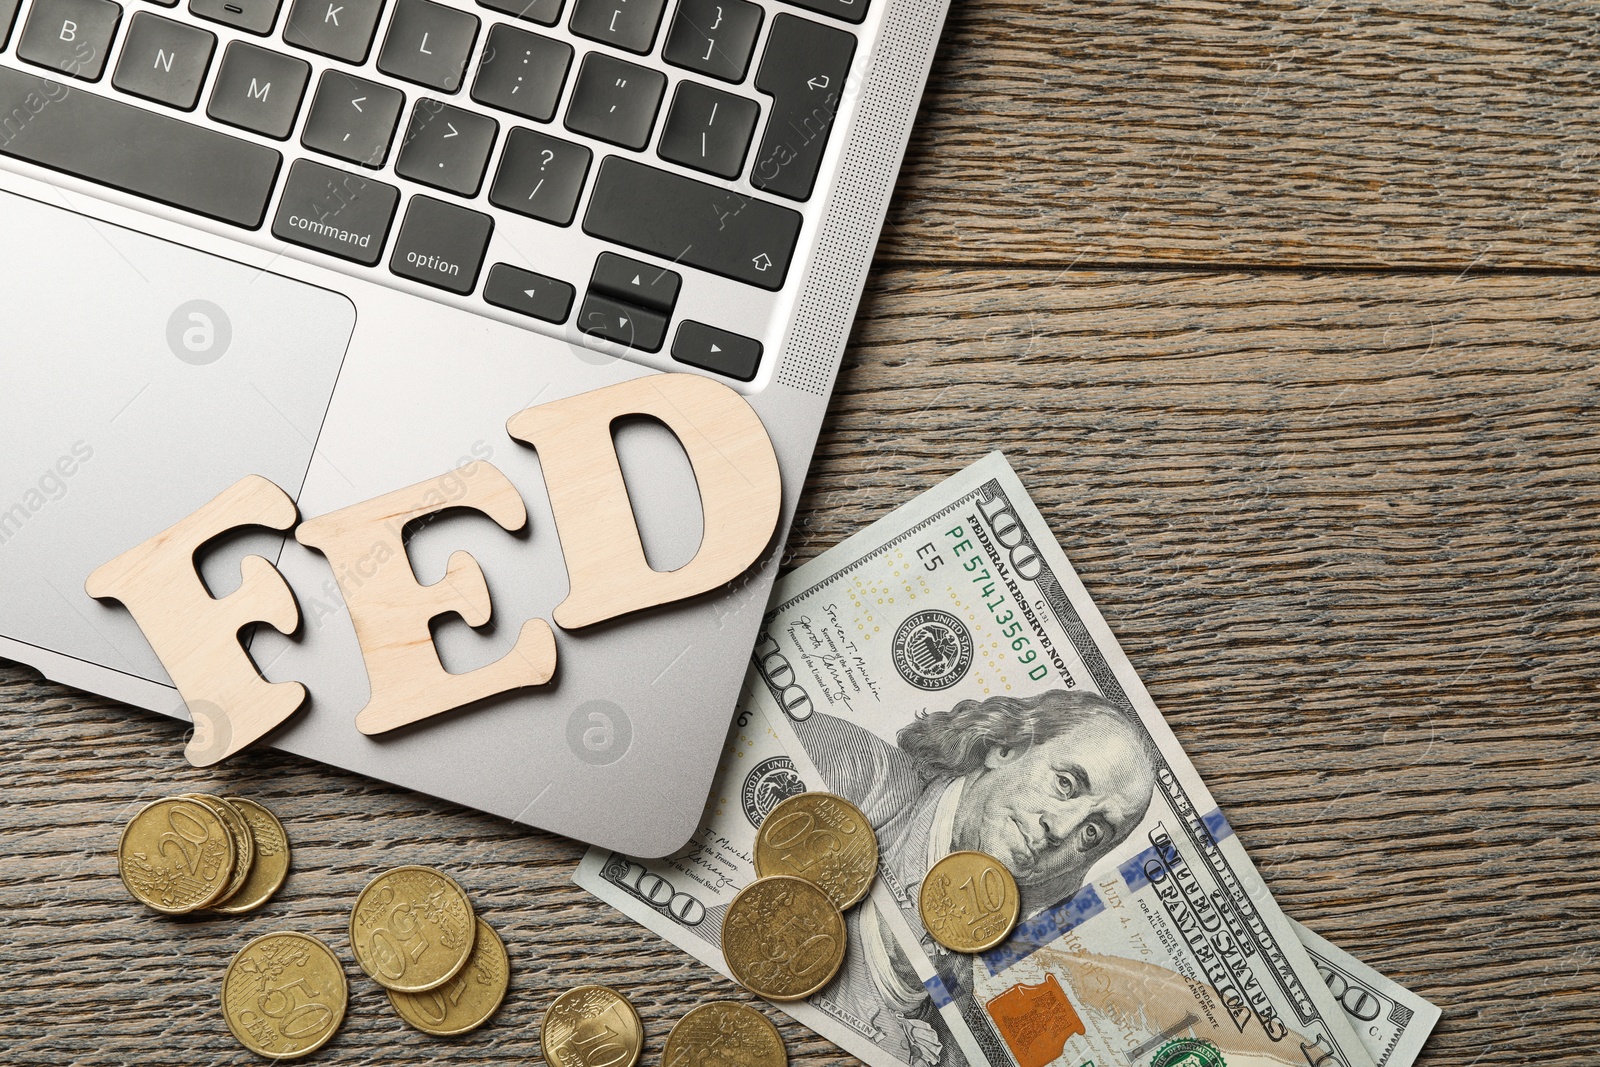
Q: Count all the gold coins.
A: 11